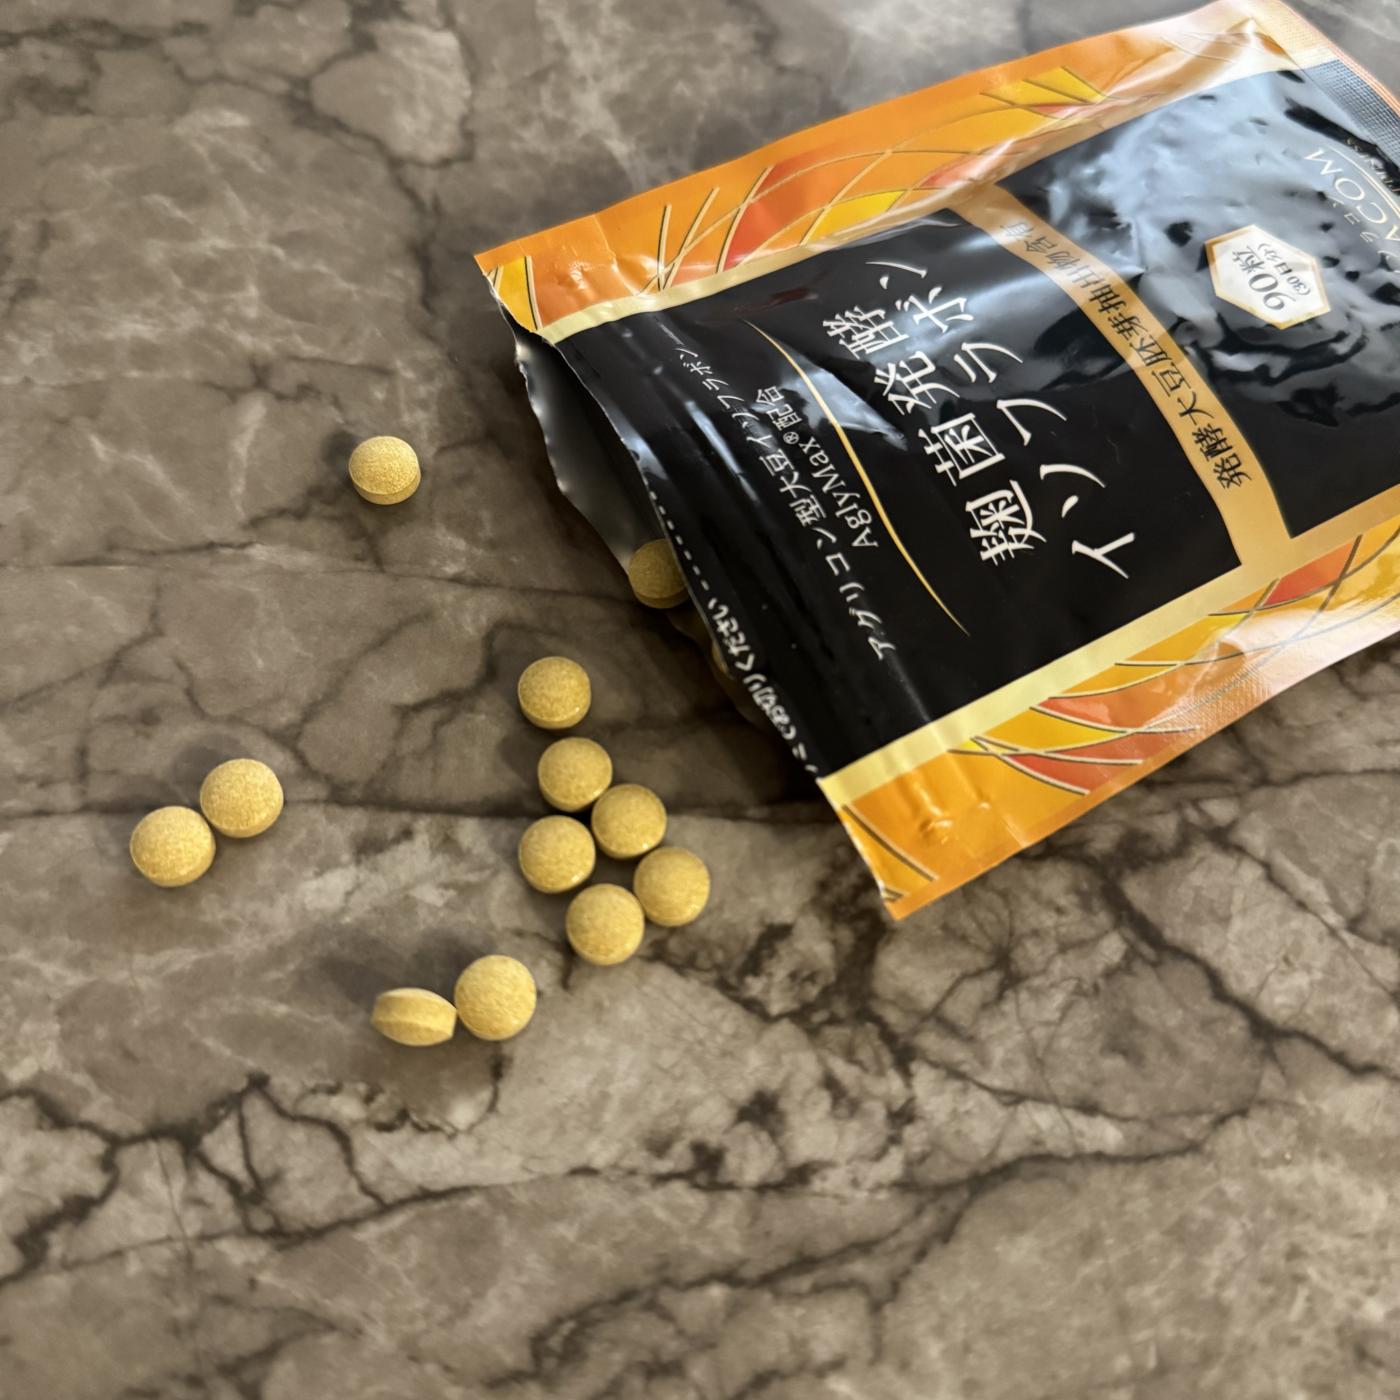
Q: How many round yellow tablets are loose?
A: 11